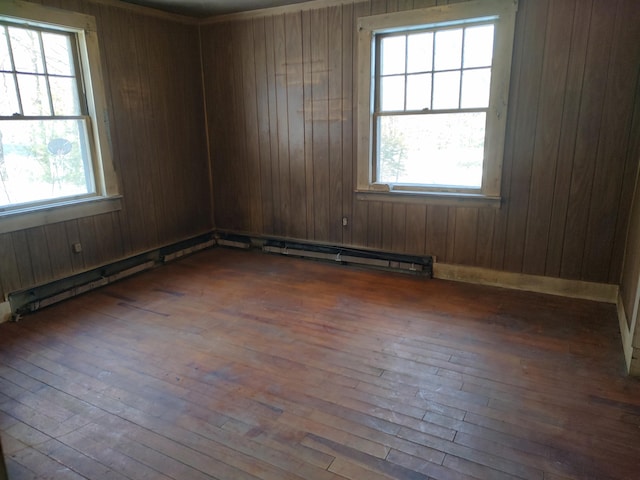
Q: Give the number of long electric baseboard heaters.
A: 2